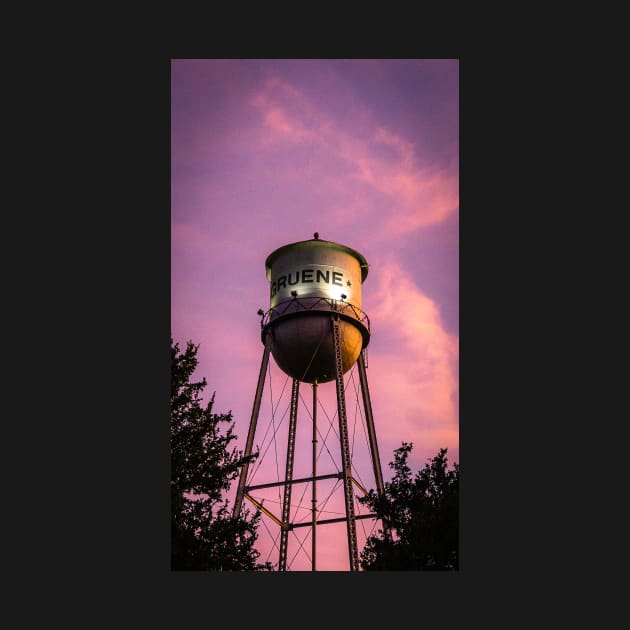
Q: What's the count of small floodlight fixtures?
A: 3